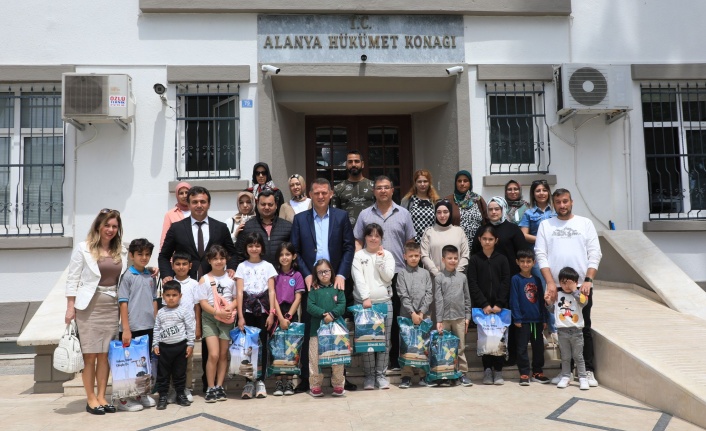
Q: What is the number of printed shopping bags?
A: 8